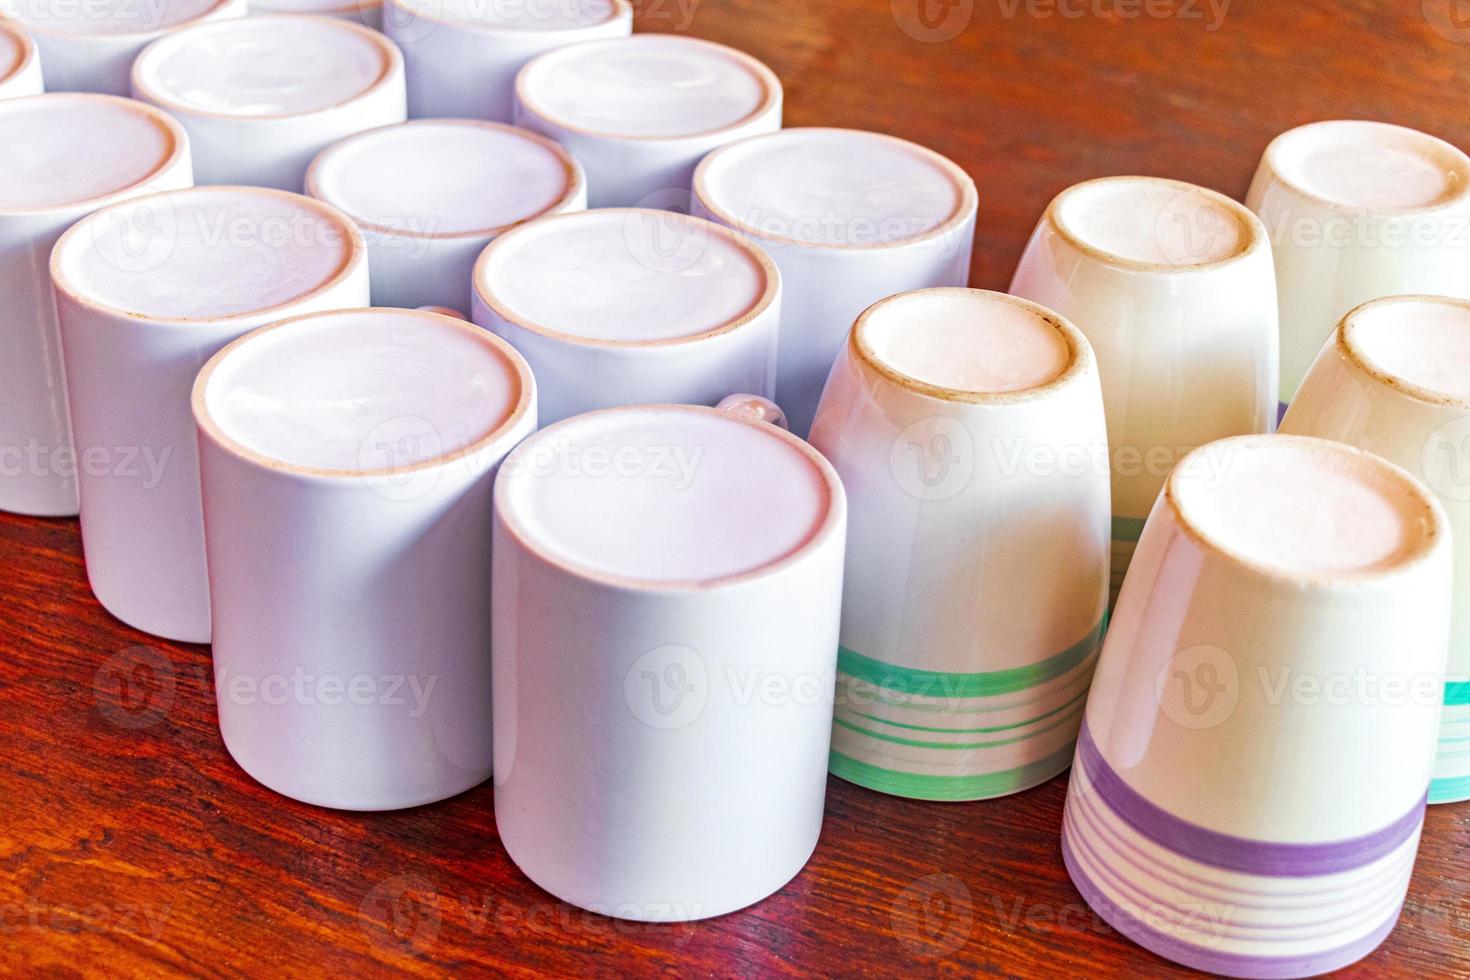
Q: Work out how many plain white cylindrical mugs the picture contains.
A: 13